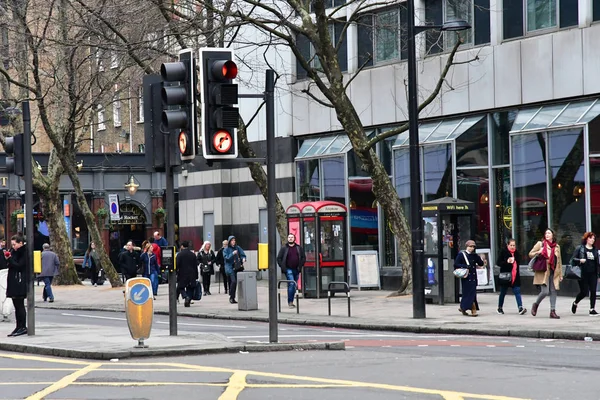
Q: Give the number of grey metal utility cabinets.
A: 1